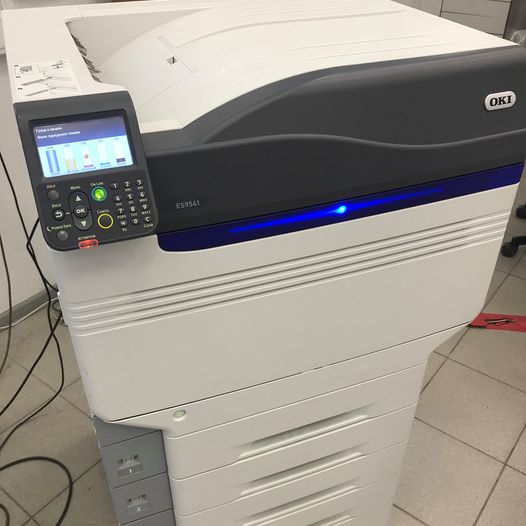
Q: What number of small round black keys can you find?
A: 12